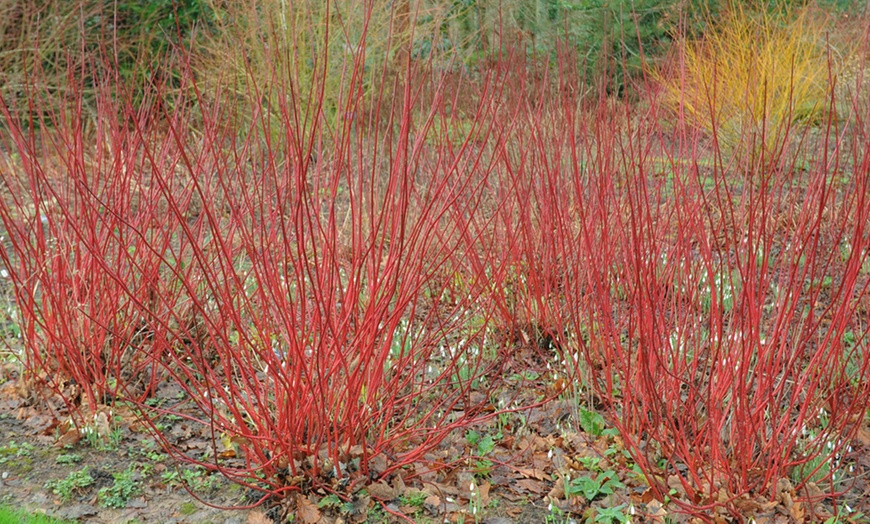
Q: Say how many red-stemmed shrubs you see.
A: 4